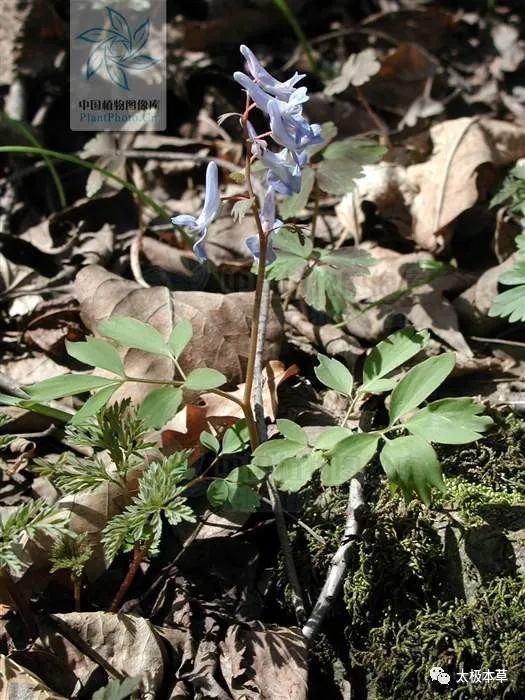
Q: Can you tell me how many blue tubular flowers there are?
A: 6